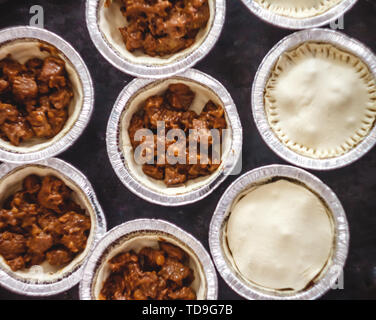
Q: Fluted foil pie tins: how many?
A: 8